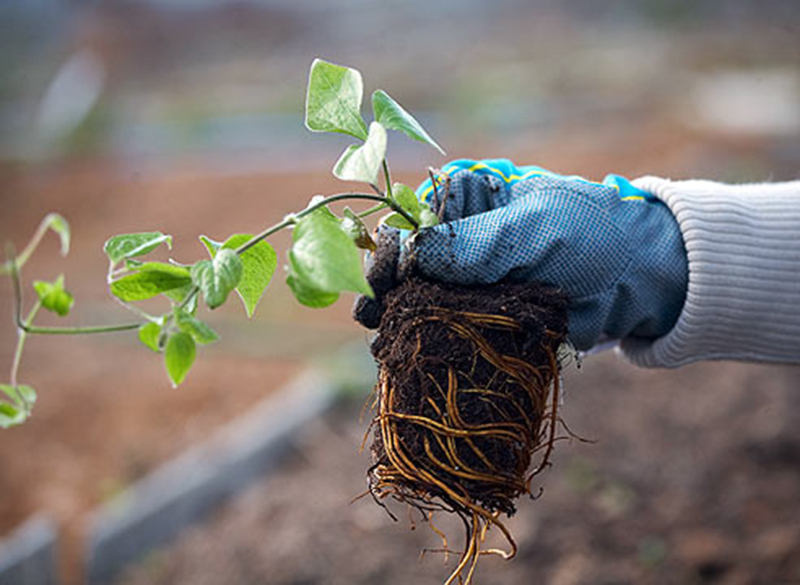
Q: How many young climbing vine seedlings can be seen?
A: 1